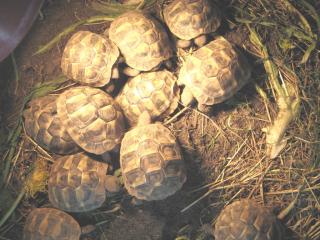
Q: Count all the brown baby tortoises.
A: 11